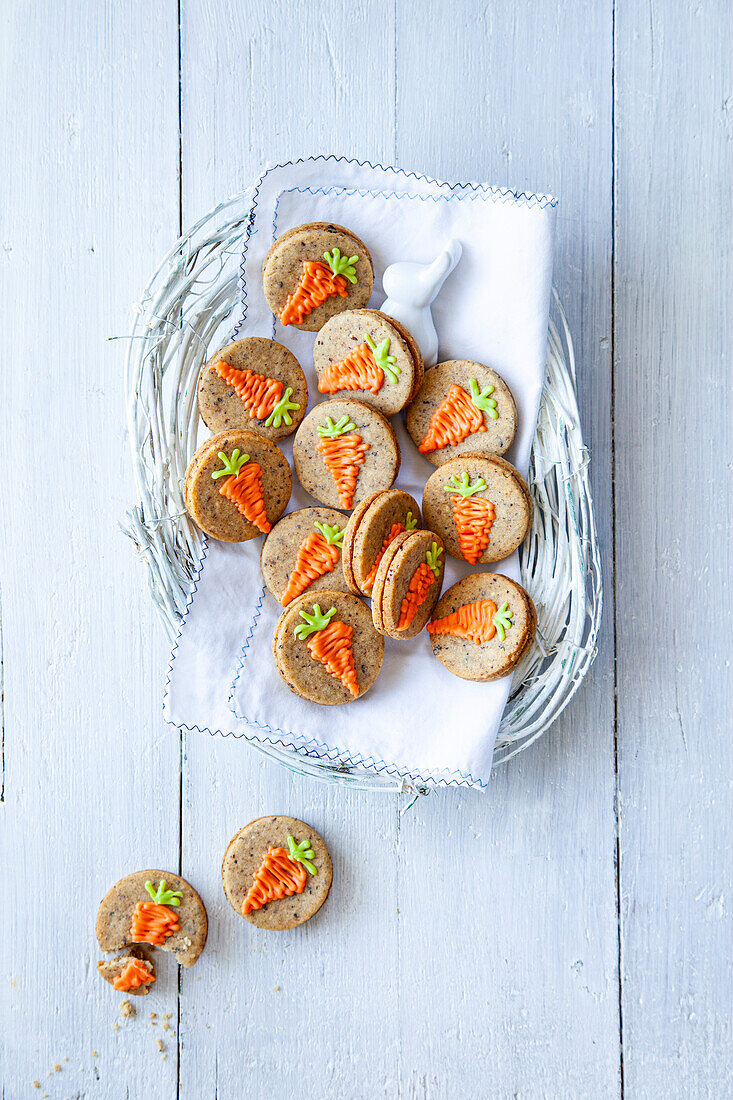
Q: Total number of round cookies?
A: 14